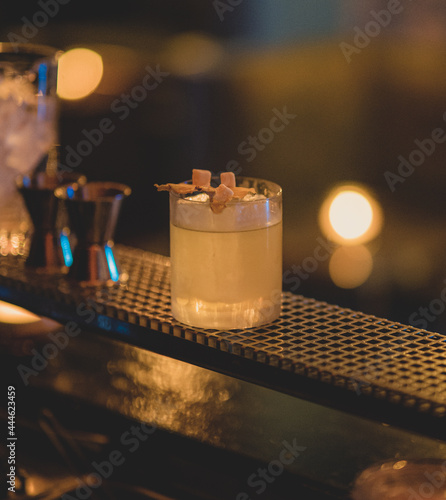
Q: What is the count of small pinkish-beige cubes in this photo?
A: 3